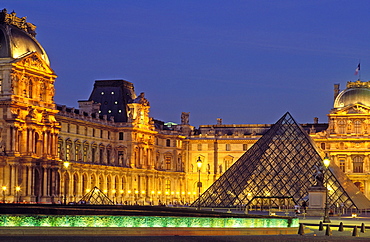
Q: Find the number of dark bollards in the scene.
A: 6